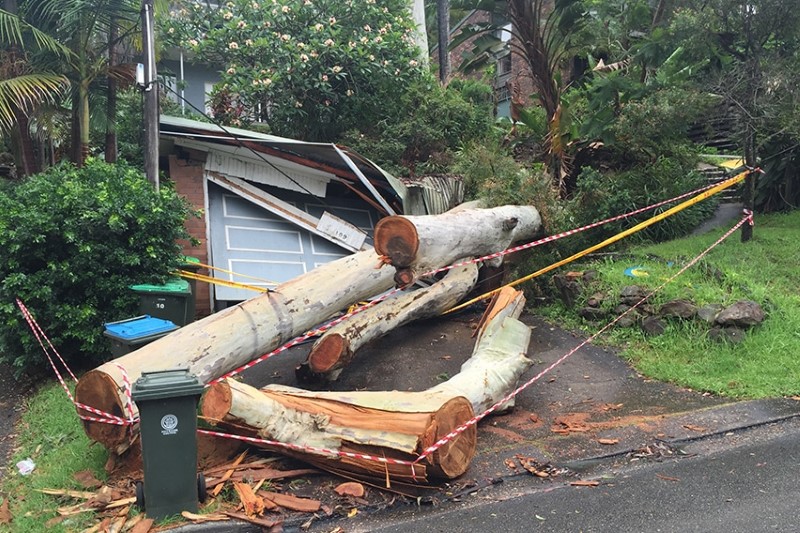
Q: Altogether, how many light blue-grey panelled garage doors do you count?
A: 1